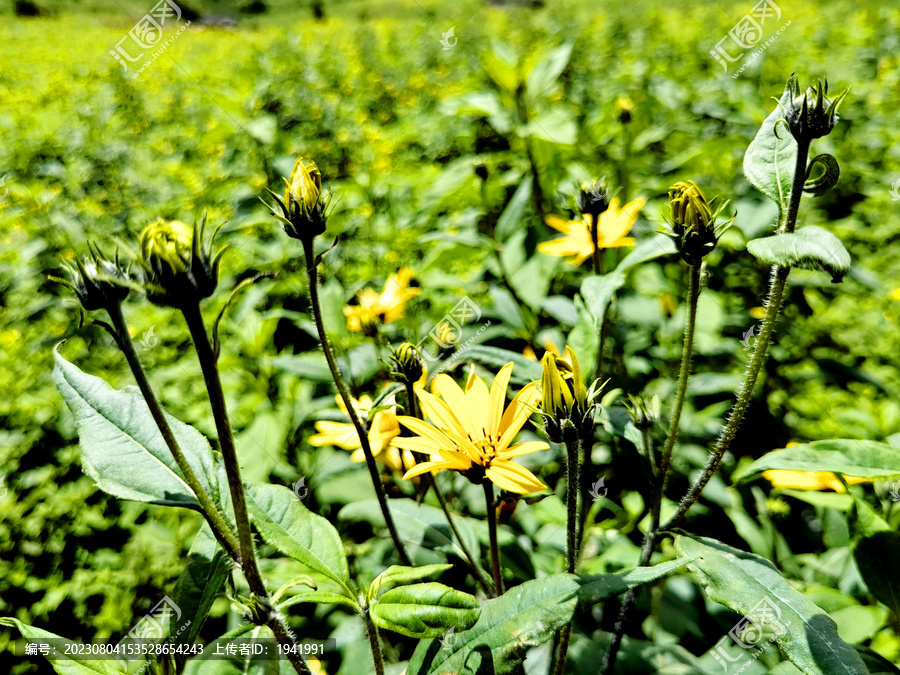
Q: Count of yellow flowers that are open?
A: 5